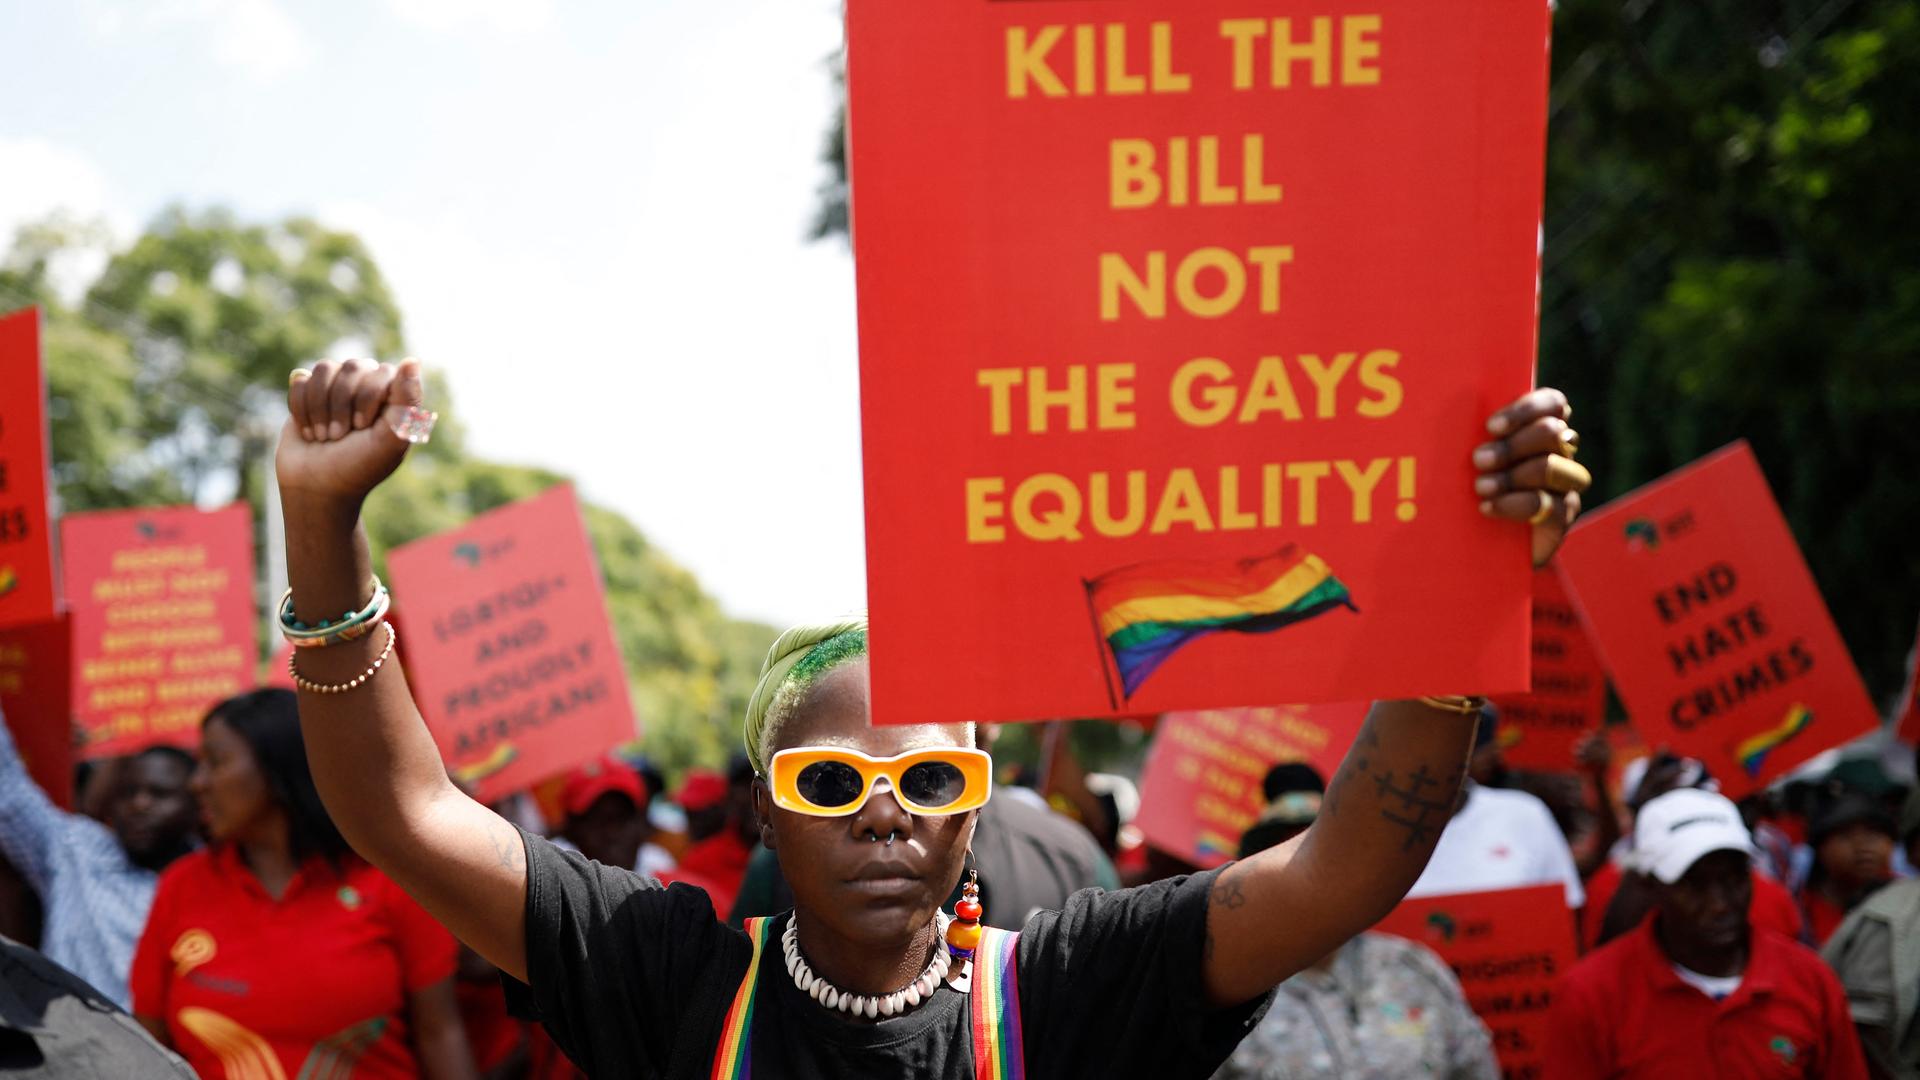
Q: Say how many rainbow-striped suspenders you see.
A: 2